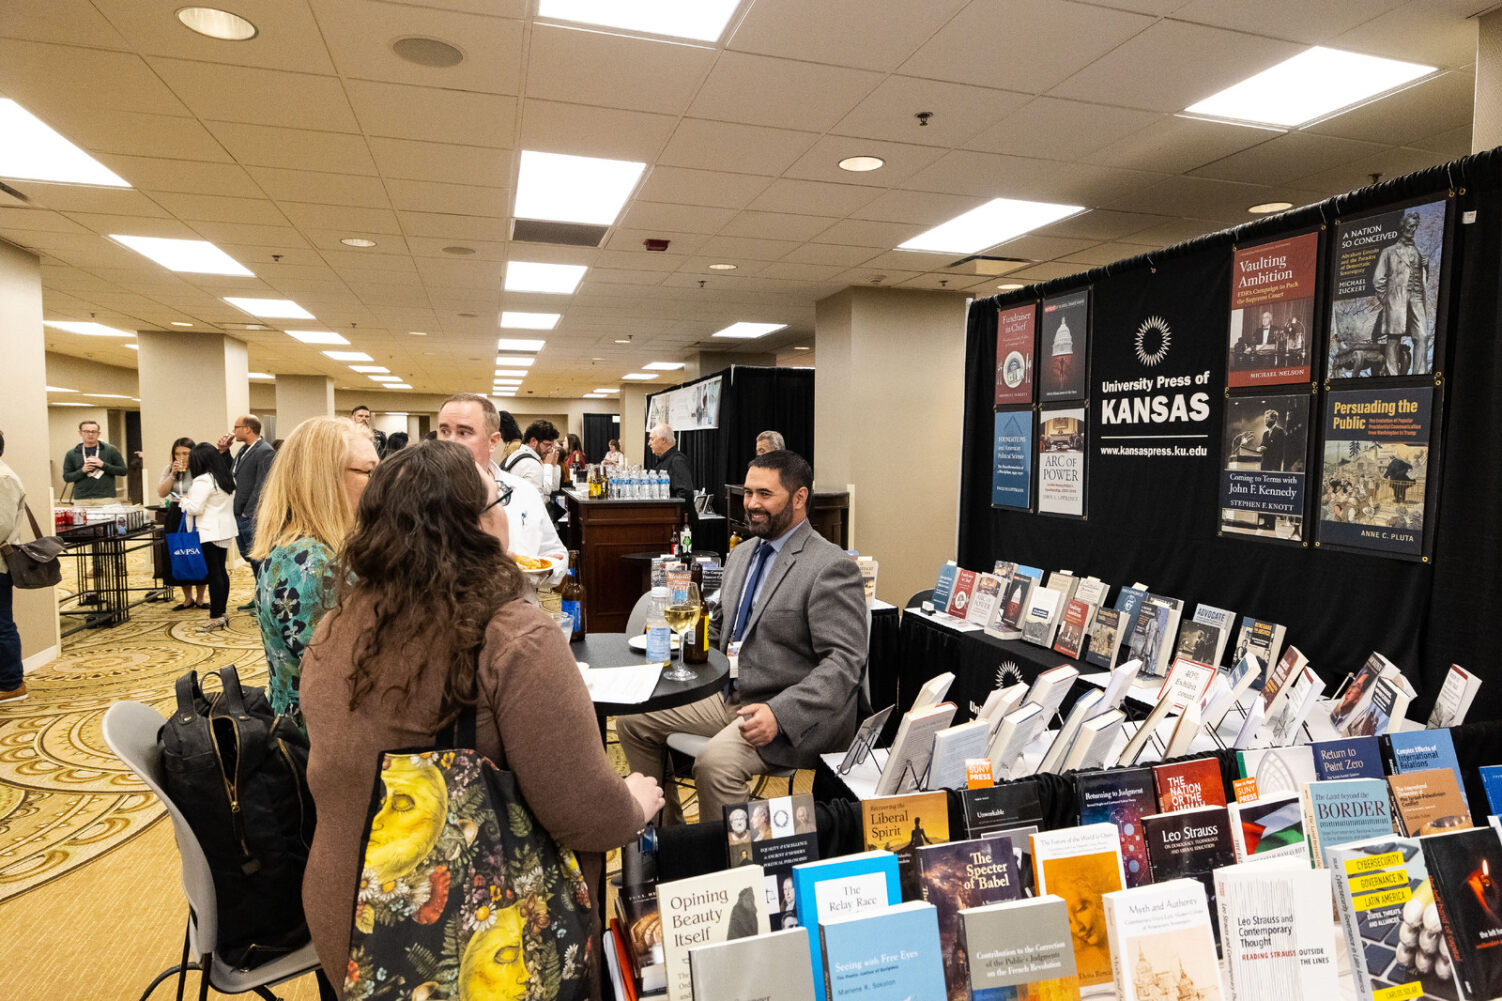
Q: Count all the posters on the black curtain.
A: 8